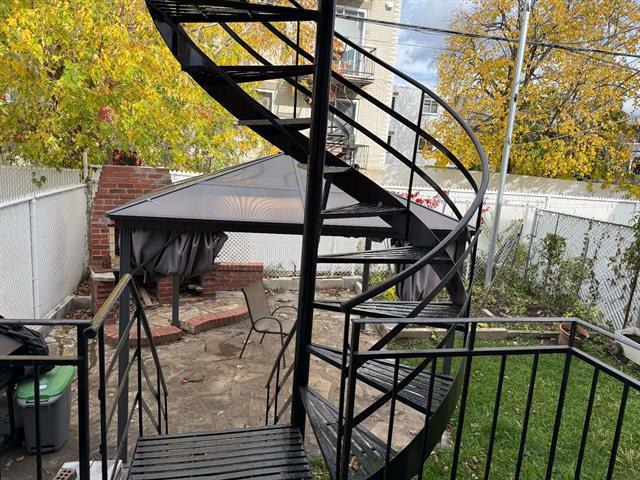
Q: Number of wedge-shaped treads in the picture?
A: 9